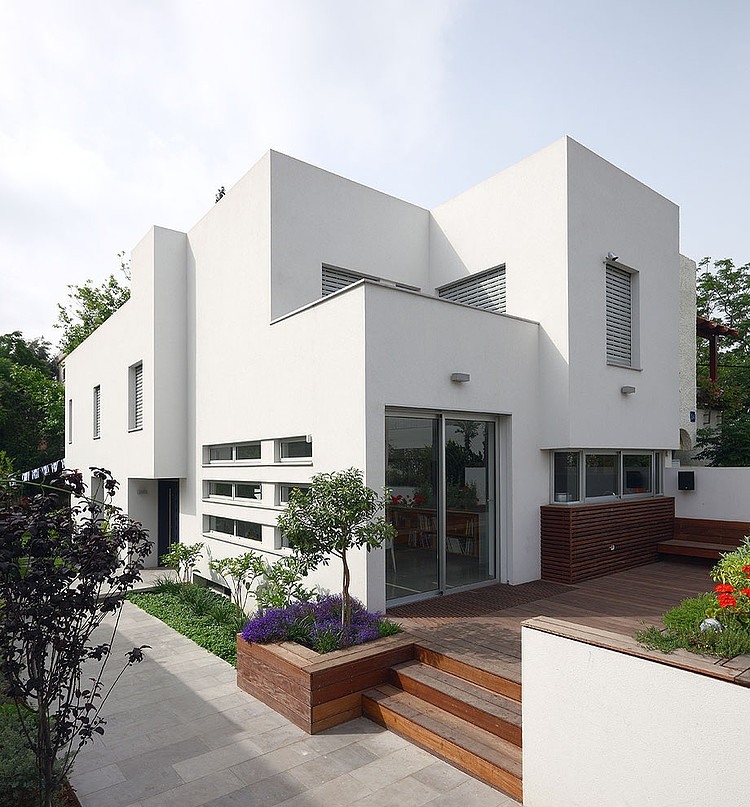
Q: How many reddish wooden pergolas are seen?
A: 1